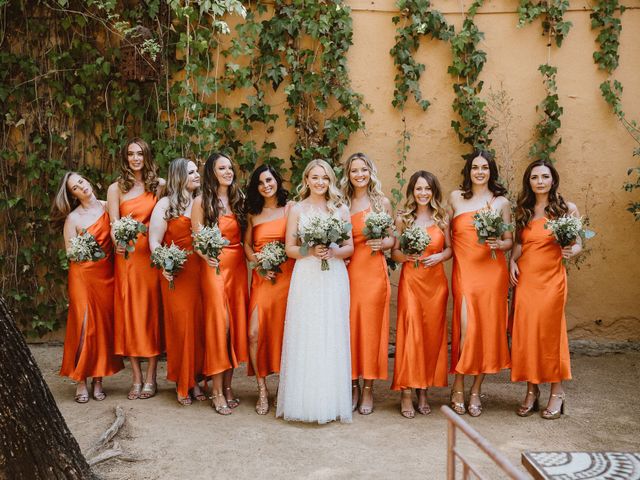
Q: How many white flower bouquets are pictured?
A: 10